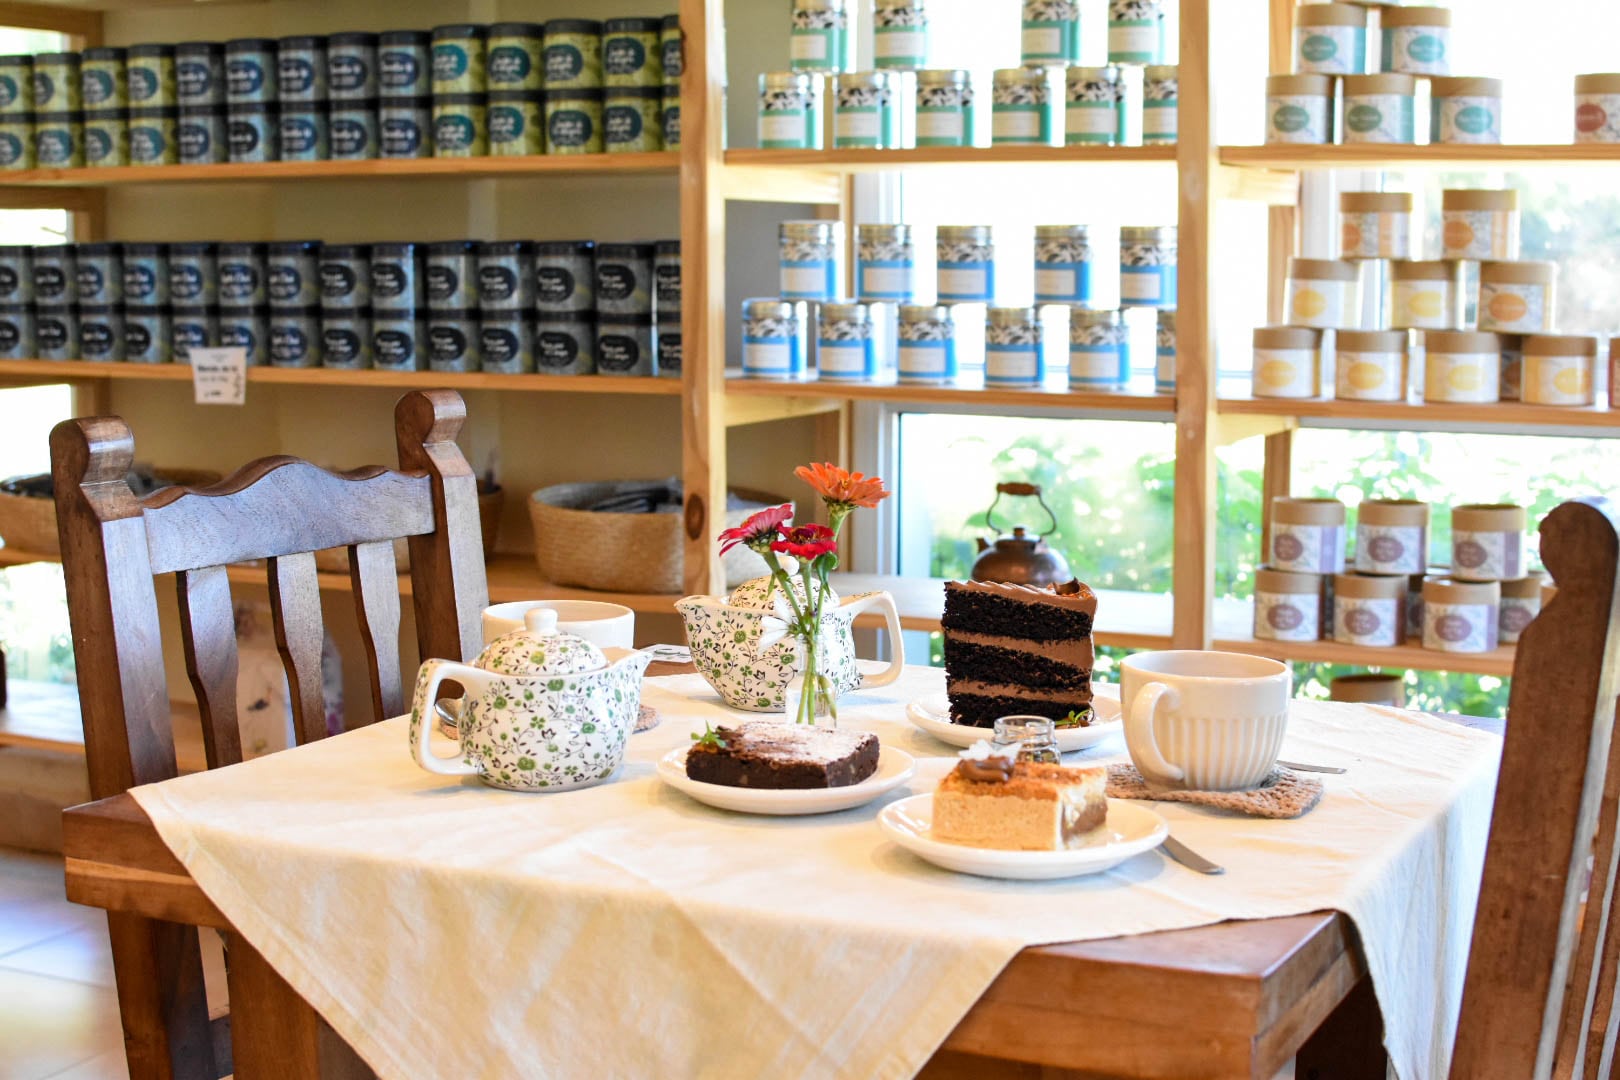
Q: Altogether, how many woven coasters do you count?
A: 2